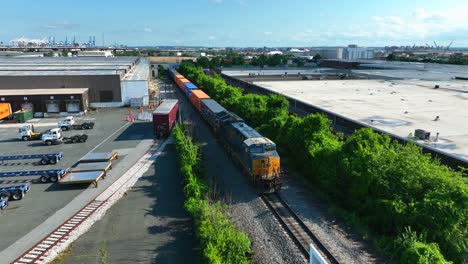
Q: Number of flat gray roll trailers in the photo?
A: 3